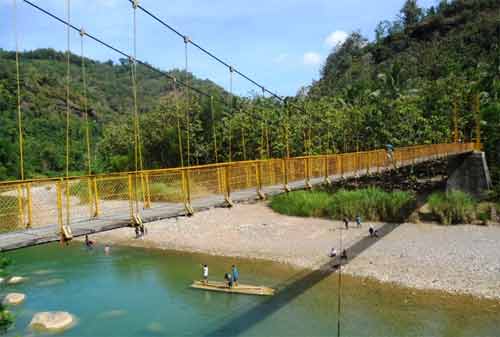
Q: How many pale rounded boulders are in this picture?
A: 3